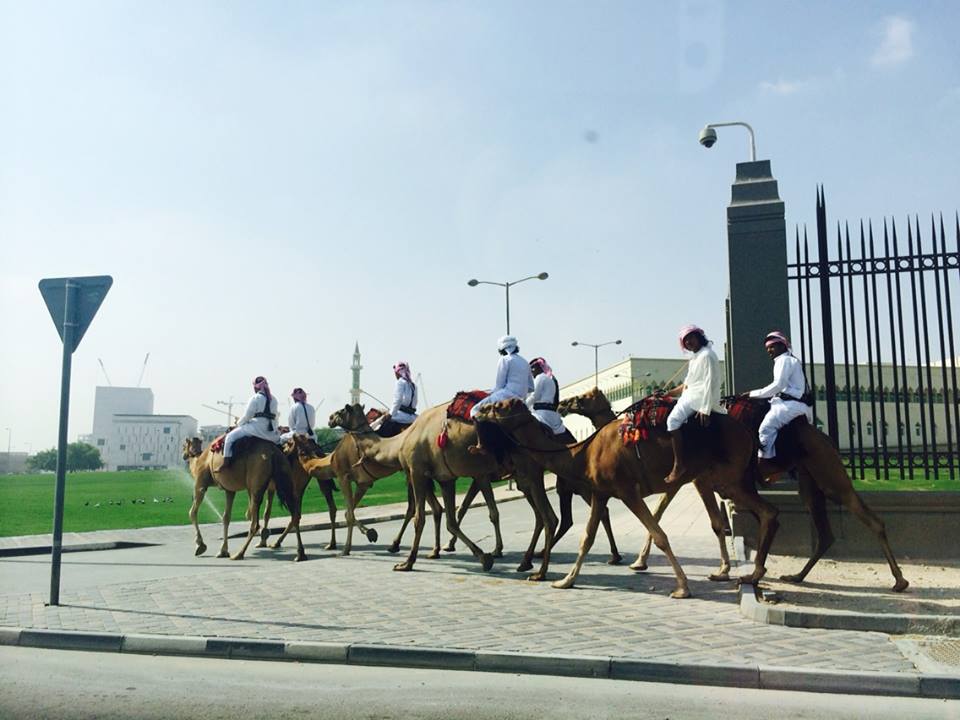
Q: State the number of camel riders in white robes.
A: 7